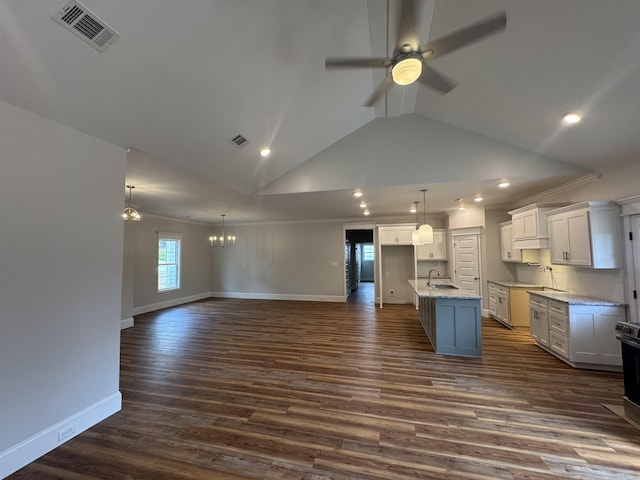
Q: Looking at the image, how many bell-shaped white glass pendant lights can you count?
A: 2